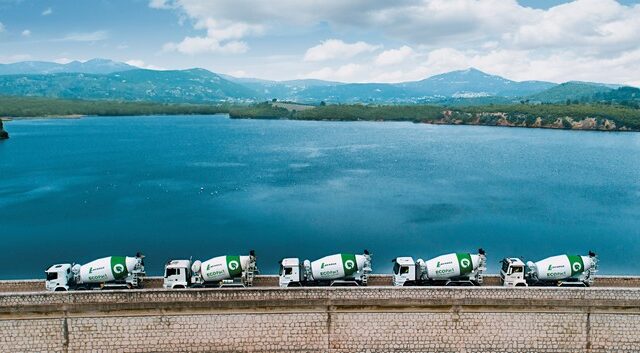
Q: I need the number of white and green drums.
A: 5